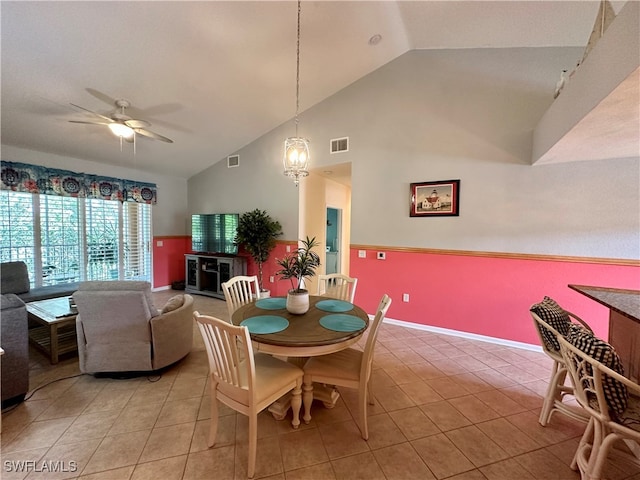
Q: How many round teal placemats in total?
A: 4